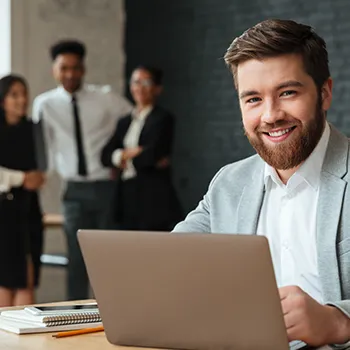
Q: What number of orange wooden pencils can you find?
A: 1